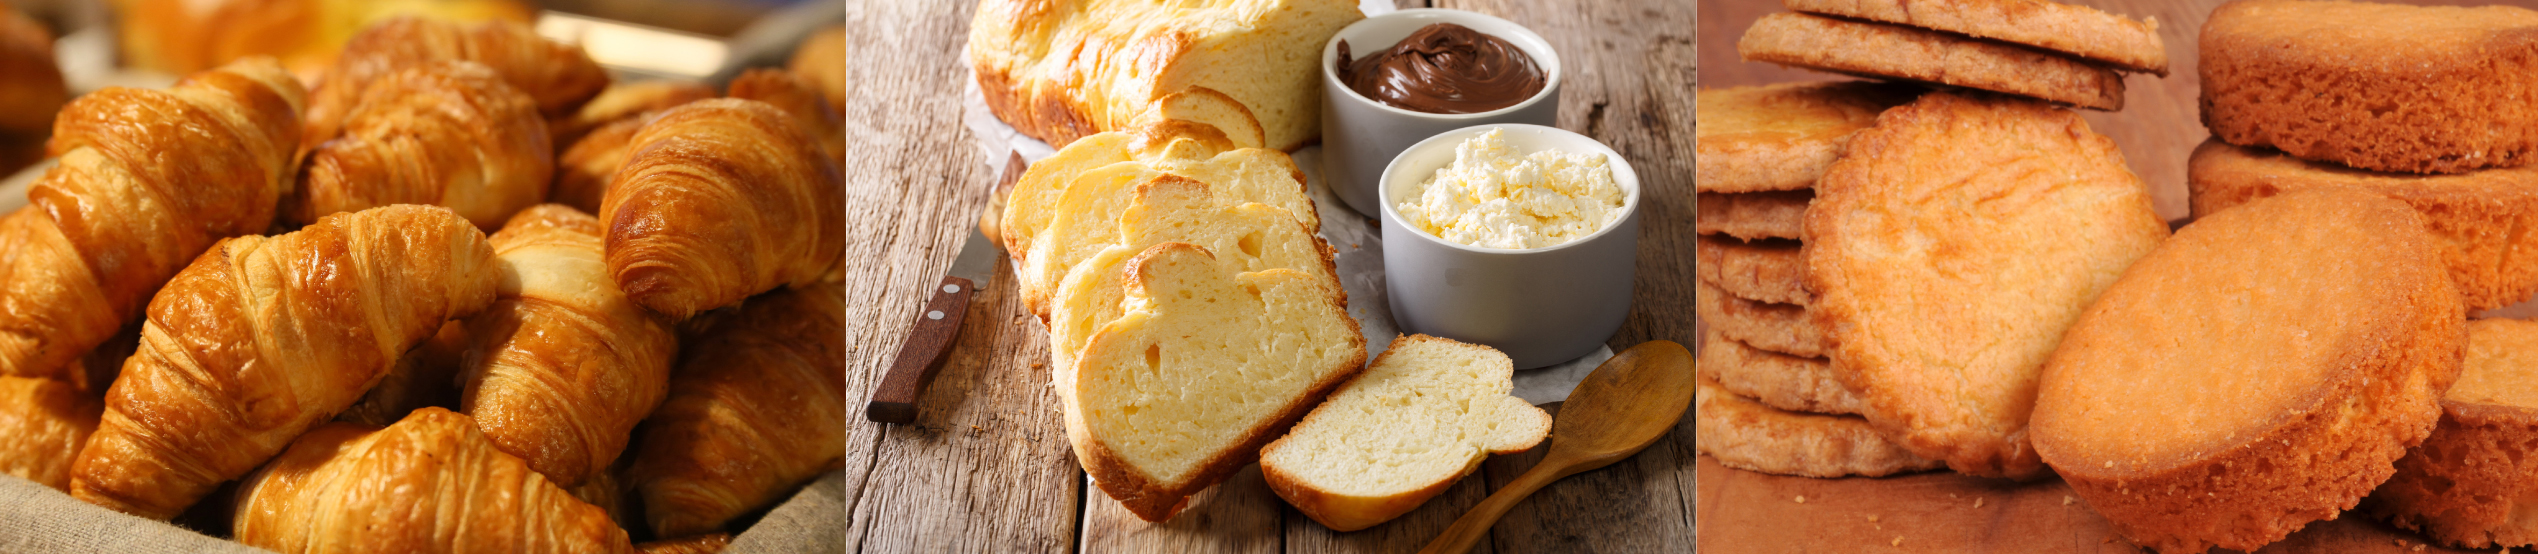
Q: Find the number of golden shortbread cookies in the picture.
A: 13